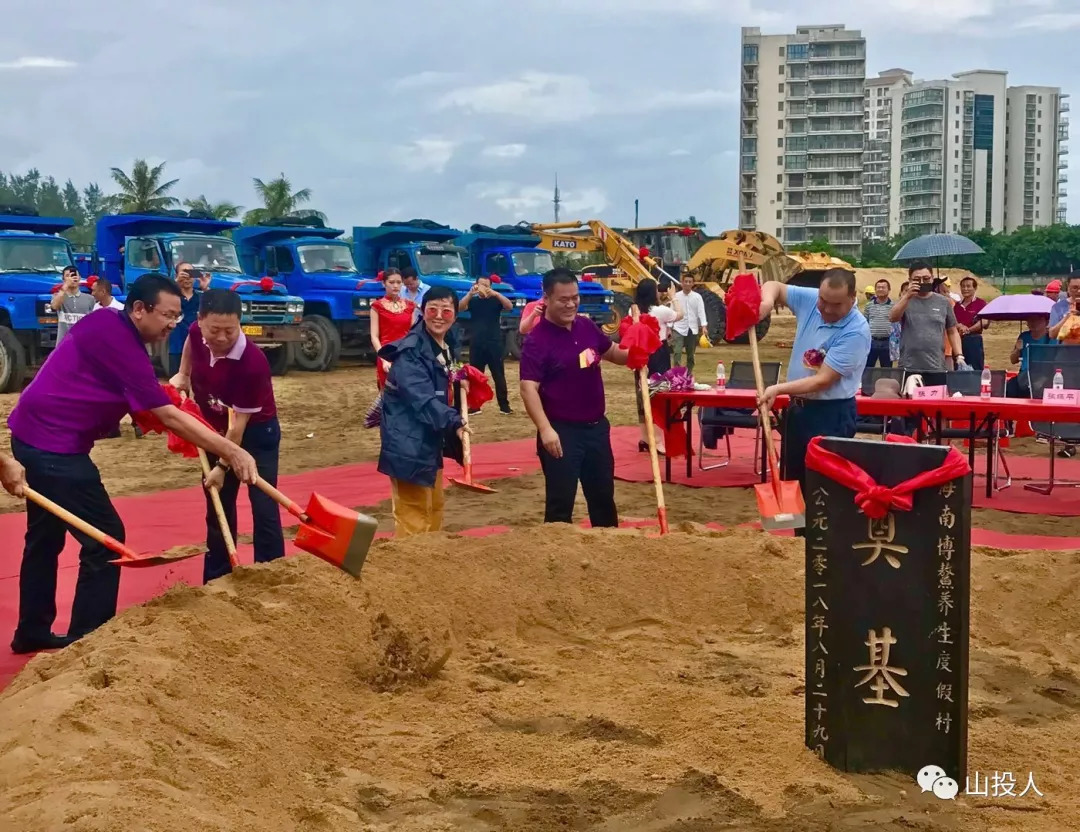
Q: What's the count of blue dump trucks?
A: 5